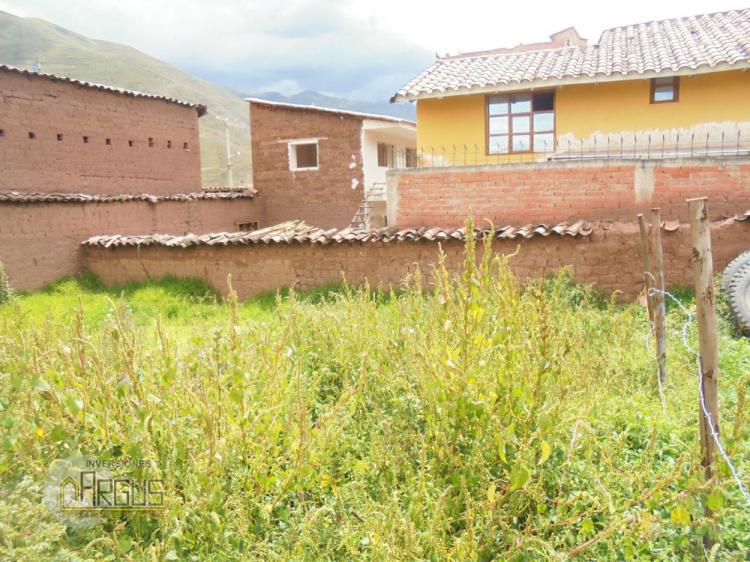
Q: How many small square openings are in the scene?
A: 9